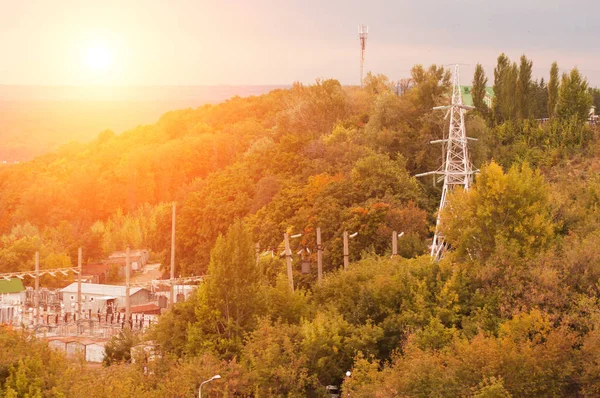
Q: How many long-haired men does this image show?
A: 0